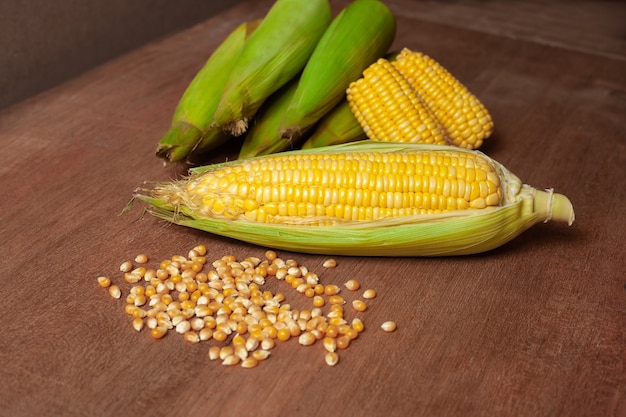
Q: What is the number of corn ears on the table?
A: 8